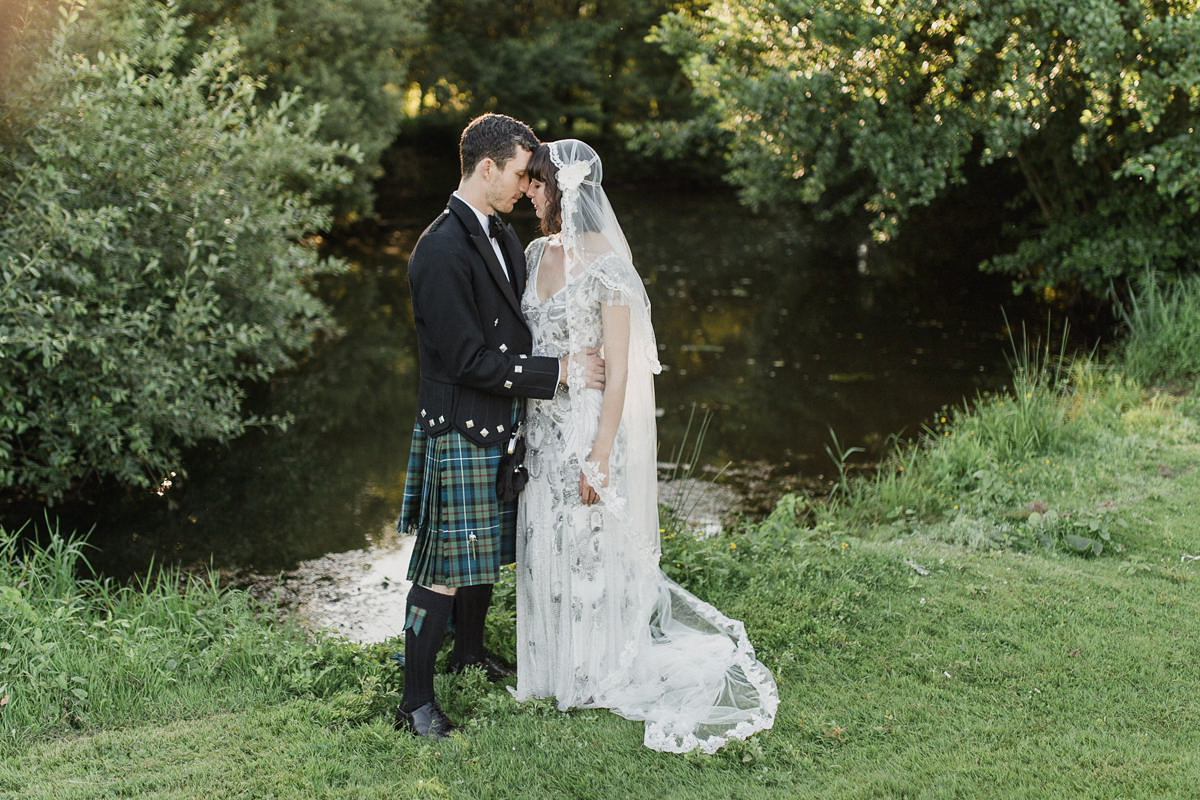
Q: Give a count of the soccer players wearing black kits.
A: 0